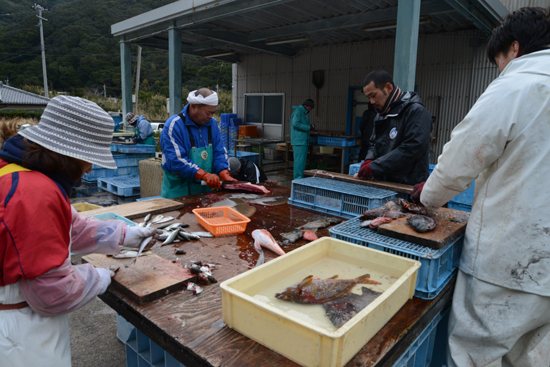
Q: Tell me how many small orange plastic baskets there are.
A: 1